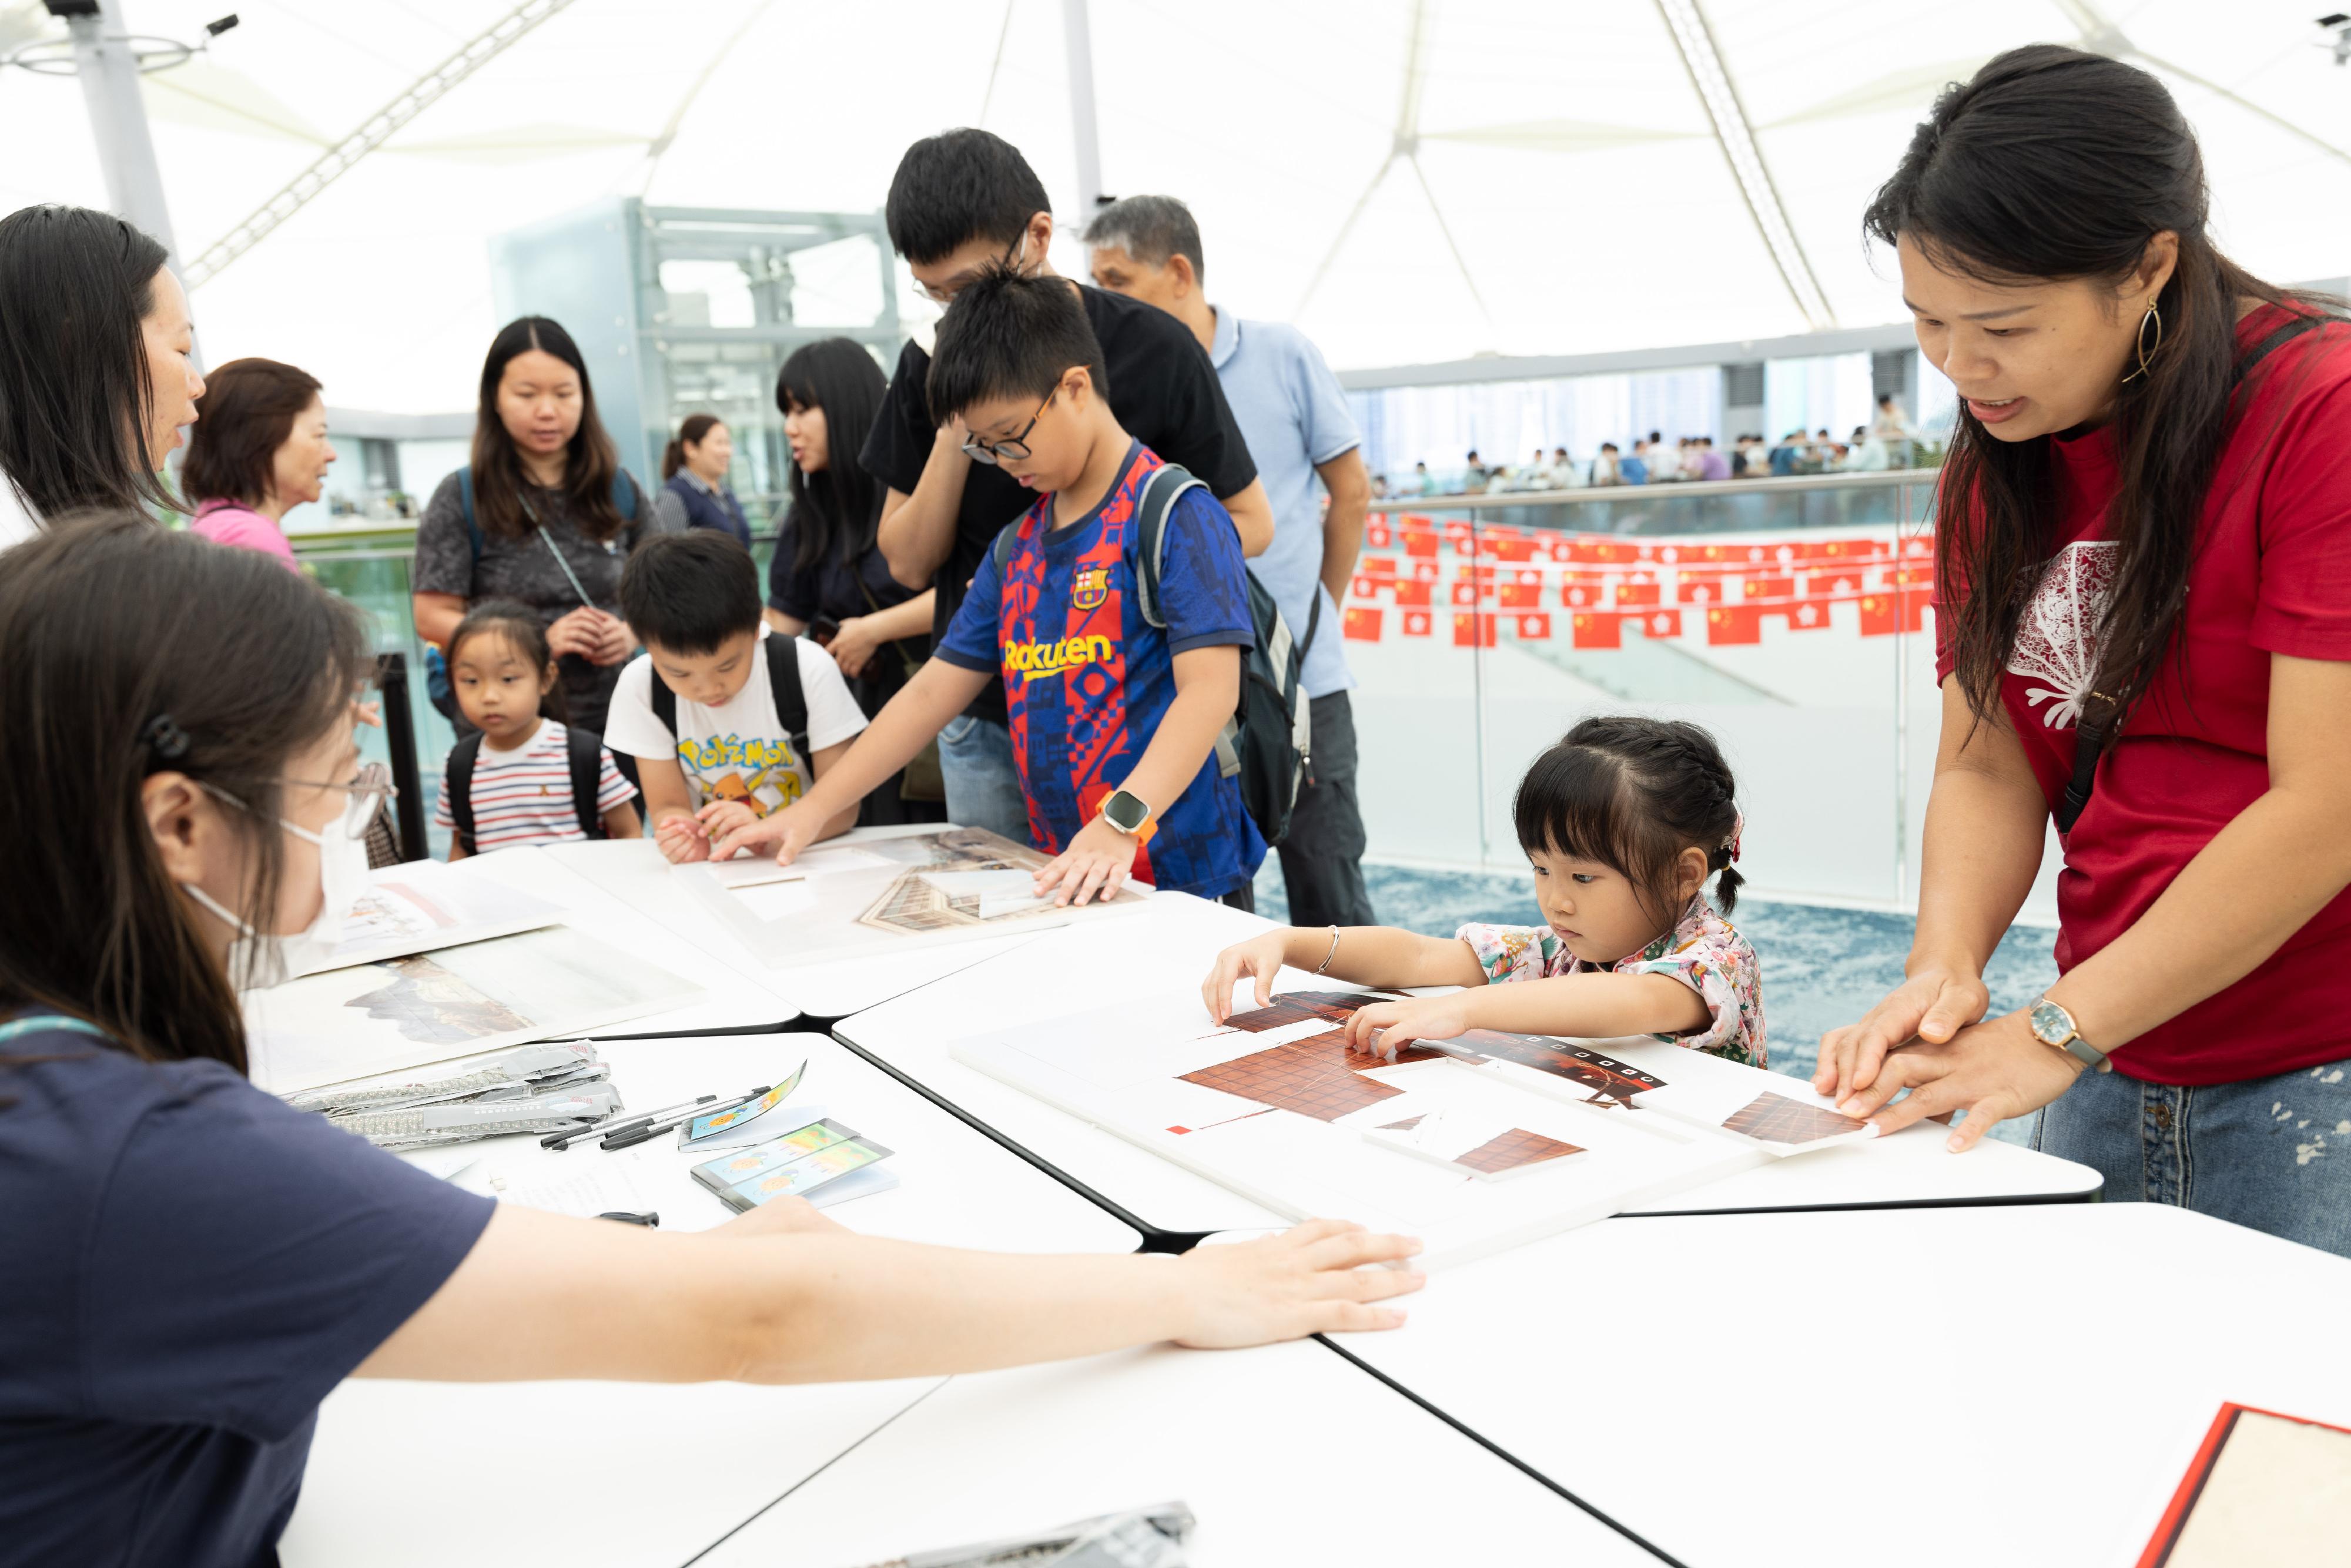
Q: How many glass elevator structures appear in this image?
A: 1